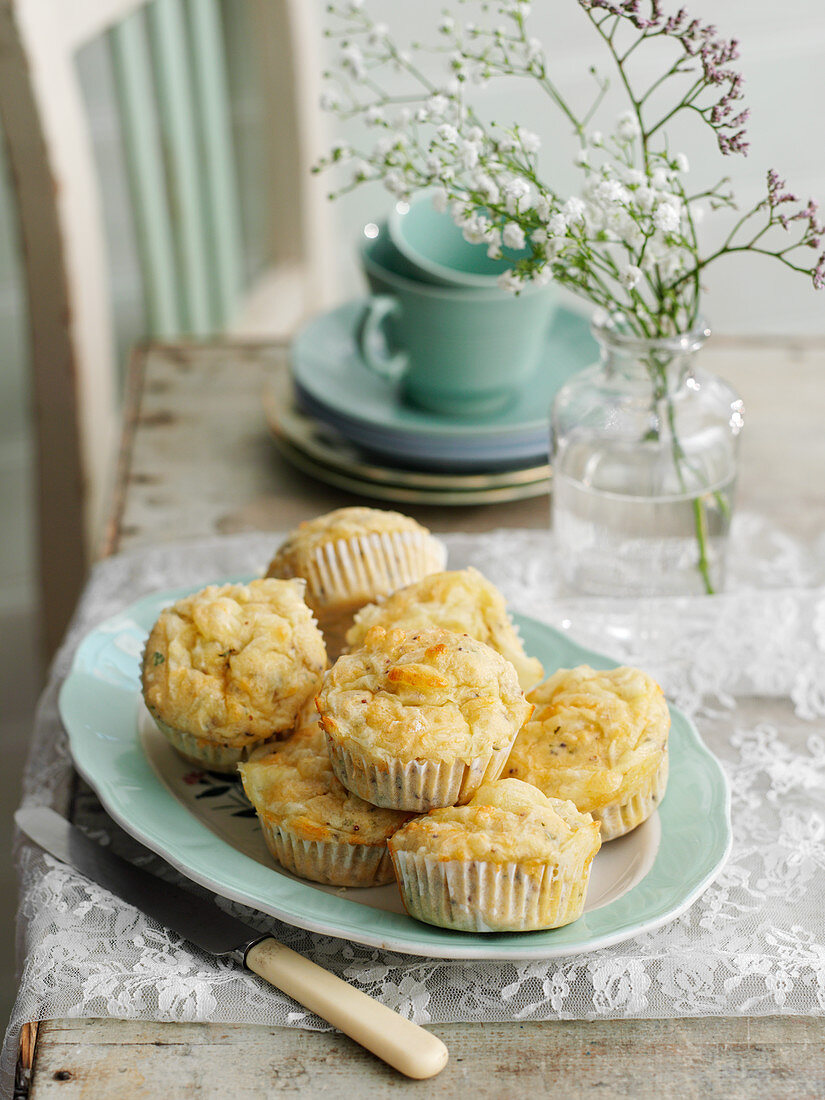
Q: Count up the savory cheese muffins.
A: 7